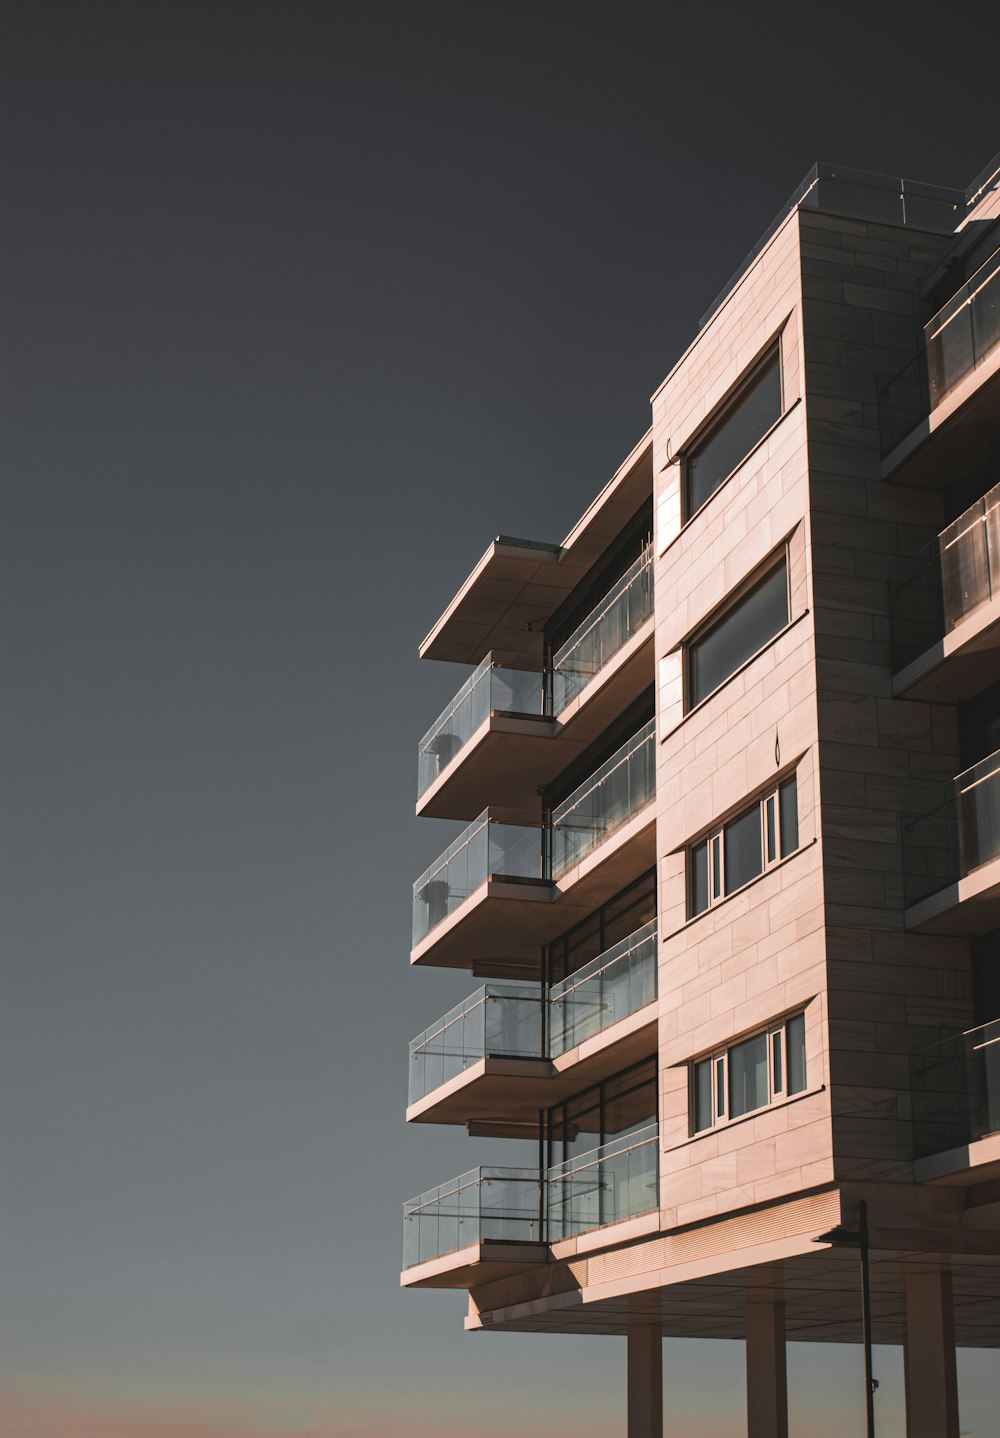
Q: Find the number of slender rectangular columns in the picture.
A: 3